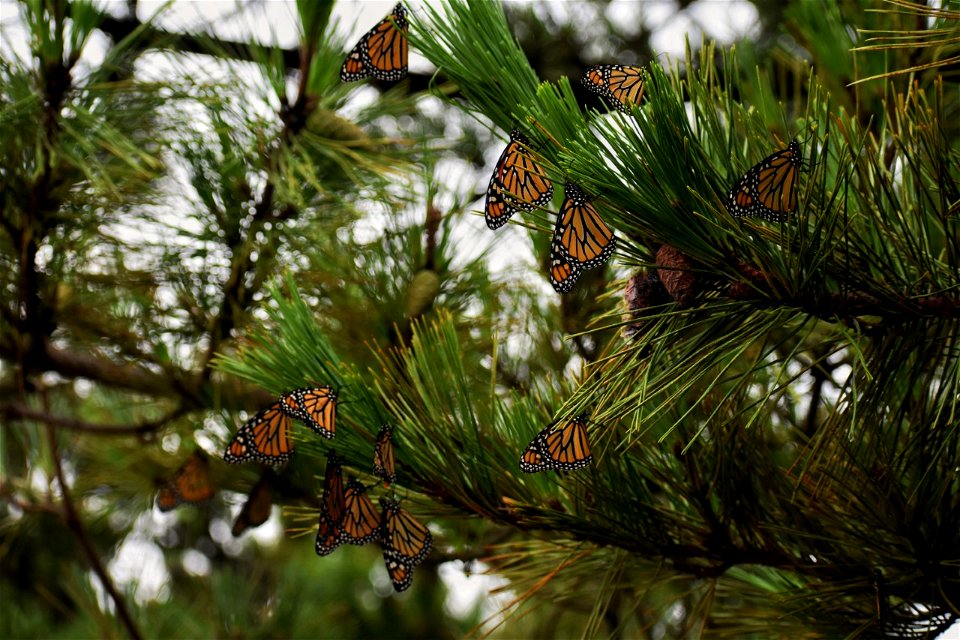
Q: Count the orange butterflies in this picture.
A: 14